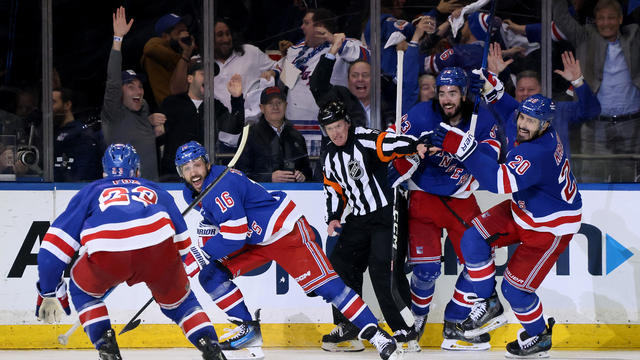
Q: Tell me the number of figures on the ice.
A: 5